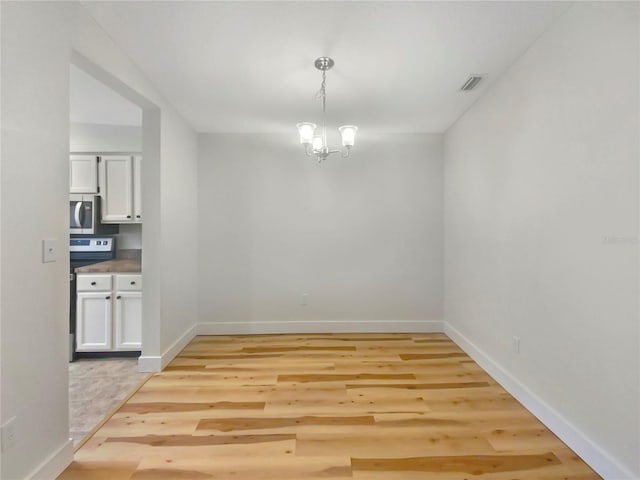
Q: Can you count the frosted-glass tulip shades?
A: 3